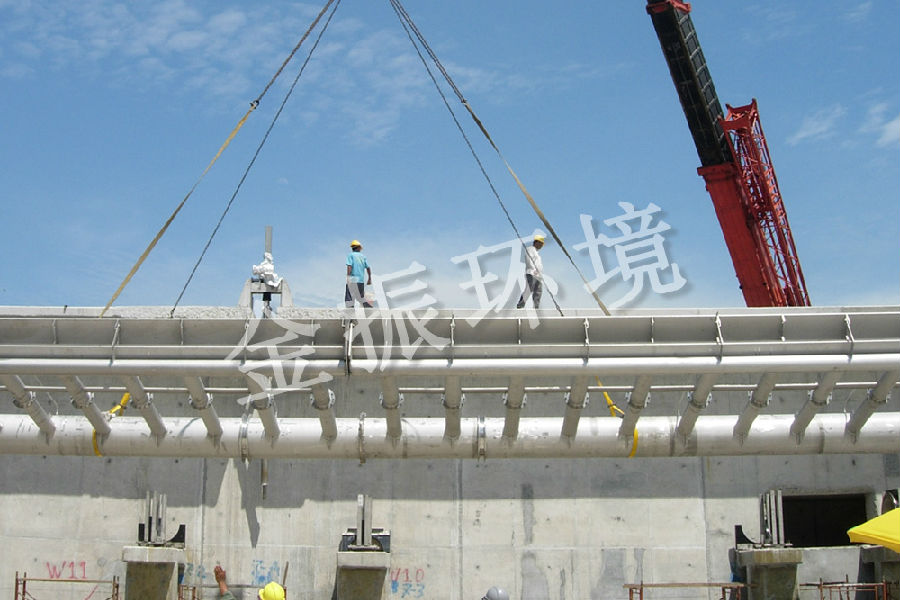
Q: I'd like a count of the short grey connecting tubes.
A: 15